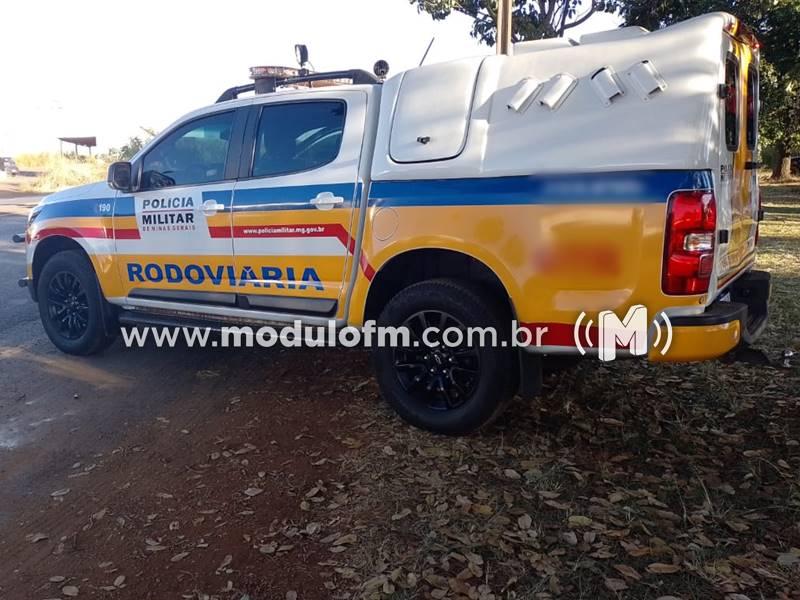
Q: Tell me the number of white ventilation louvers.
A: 4